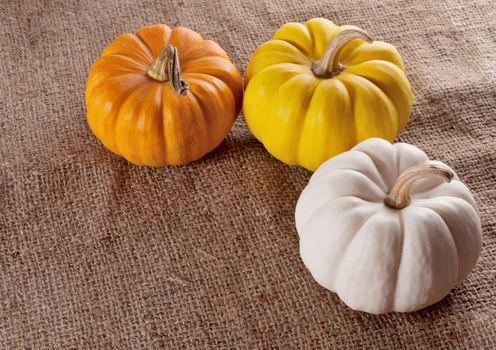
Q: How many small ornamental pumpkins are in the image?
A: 3